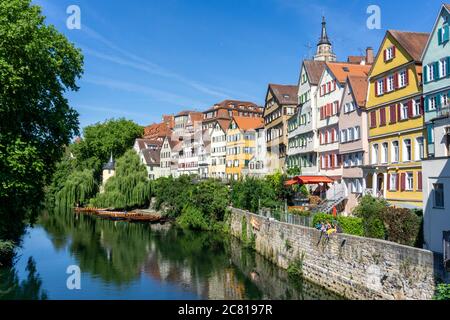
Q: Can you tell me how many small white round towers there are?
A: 1